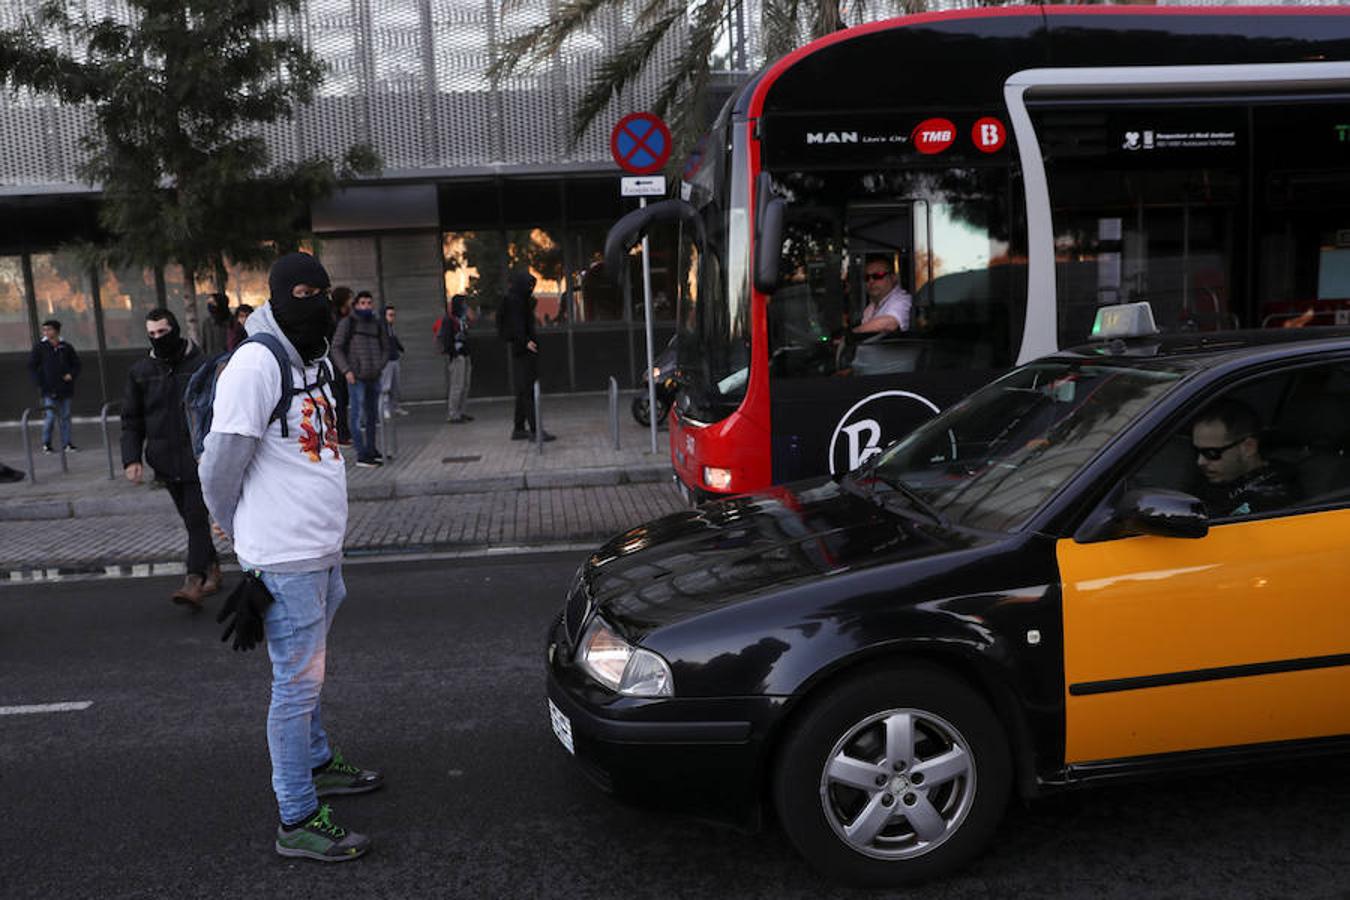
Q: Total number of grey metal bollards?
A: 5